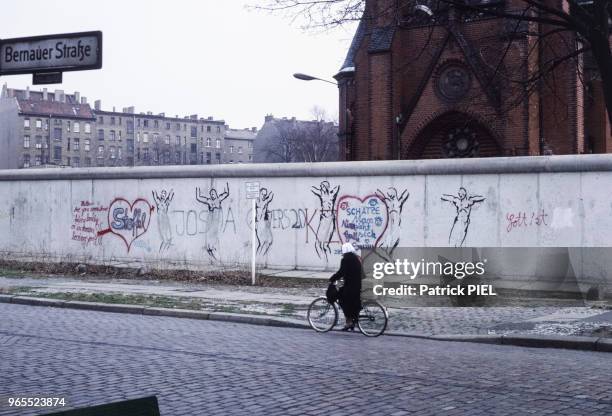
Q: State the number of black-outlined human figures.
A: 6